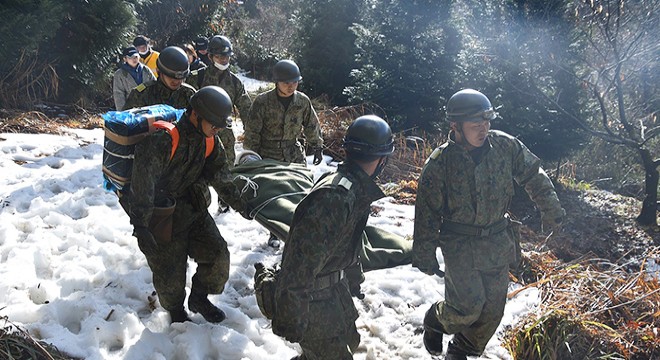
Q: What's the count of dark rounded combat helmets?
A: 6